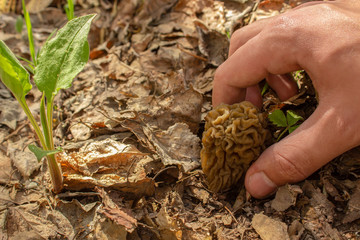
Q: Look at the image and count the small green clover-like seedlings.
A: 1